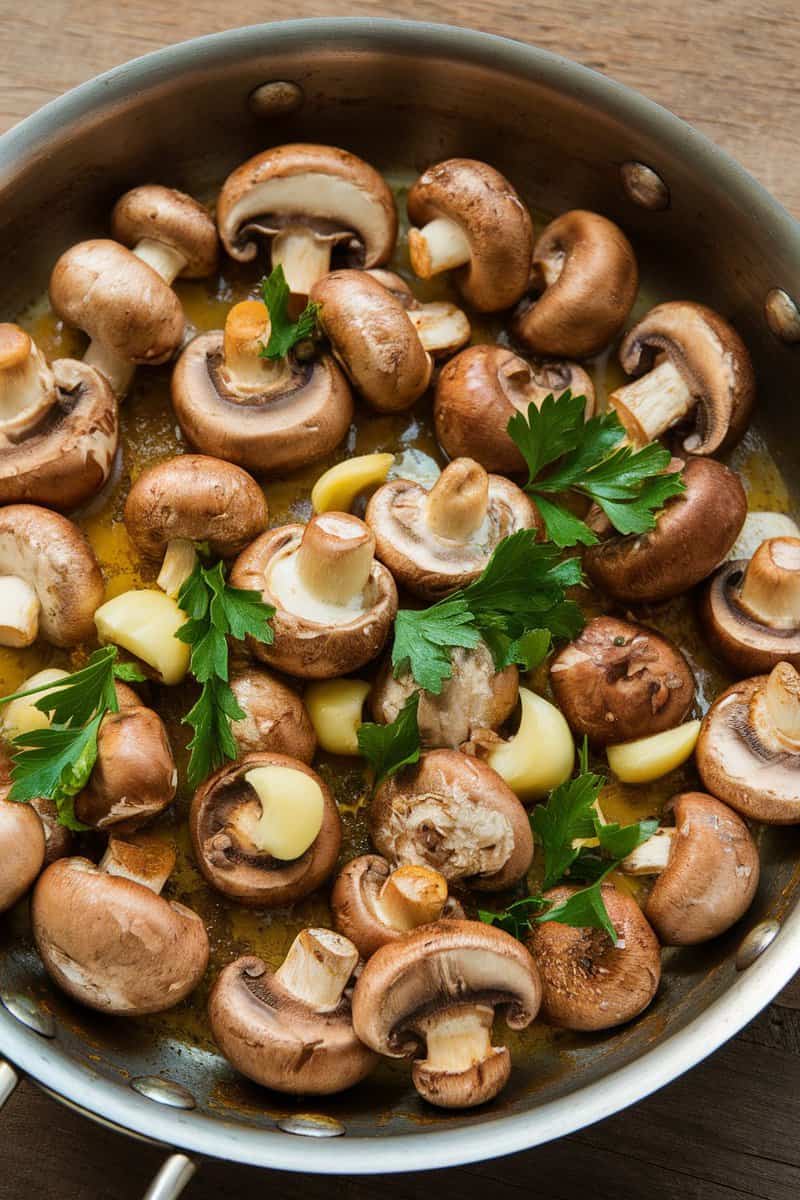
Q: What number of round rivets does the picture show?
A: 7